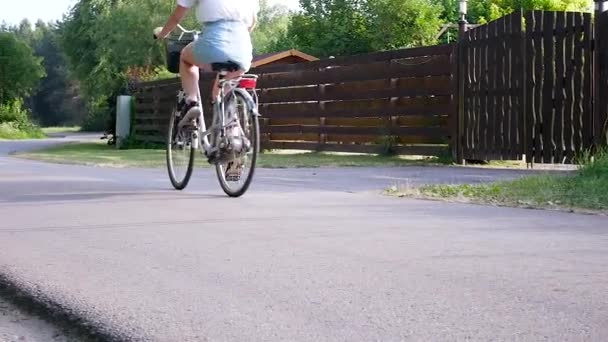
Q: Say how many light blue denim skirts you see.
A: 1